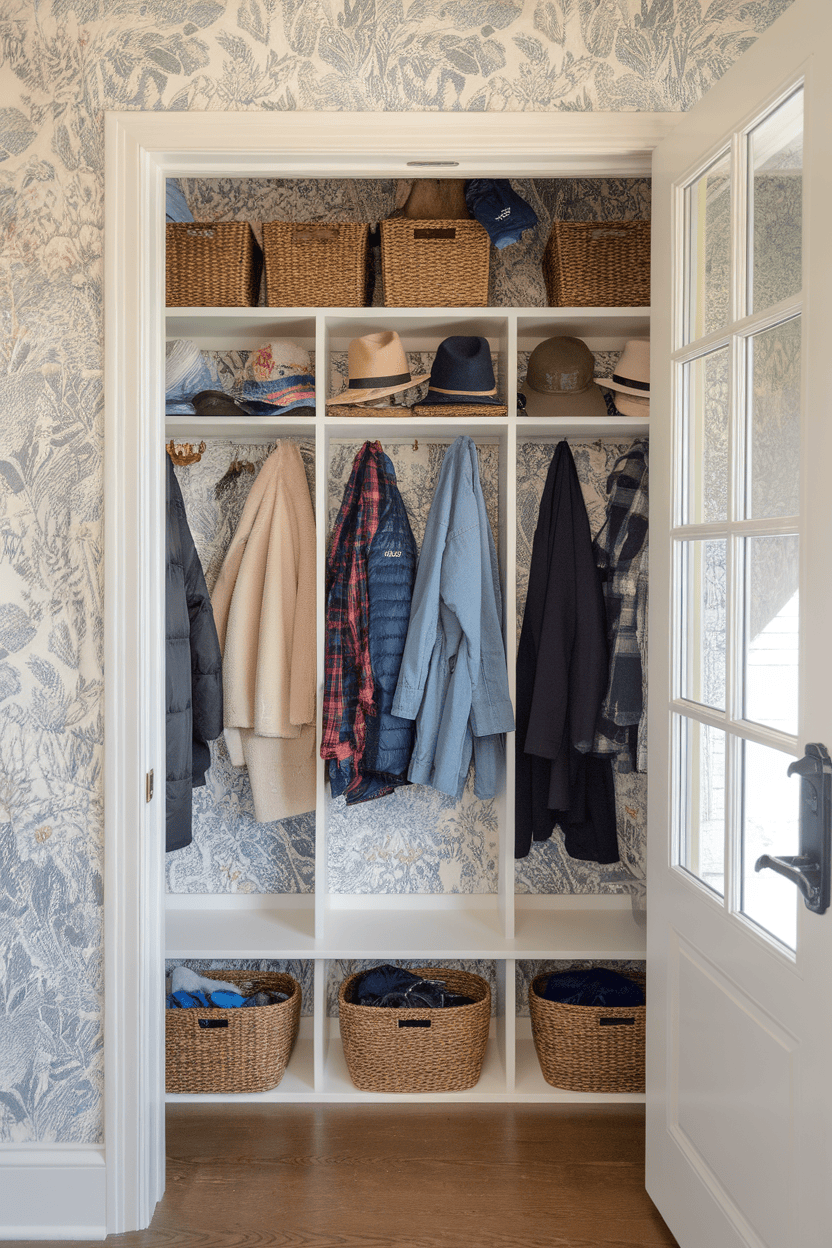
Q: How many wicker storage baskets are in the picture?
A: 7